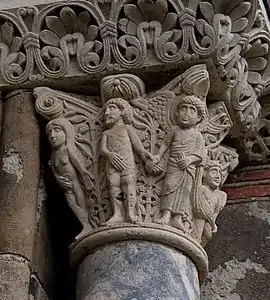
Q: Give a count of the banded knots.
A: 5